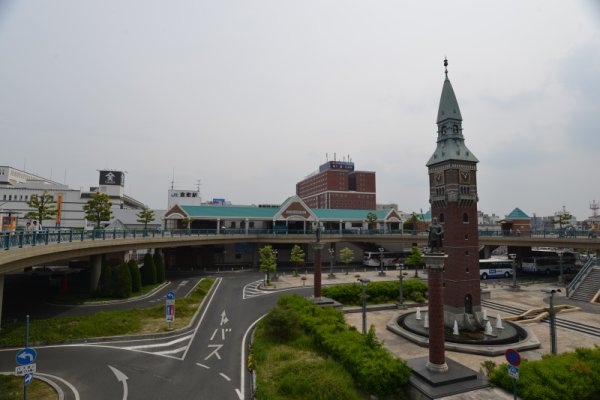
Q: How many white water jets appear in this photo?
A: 6